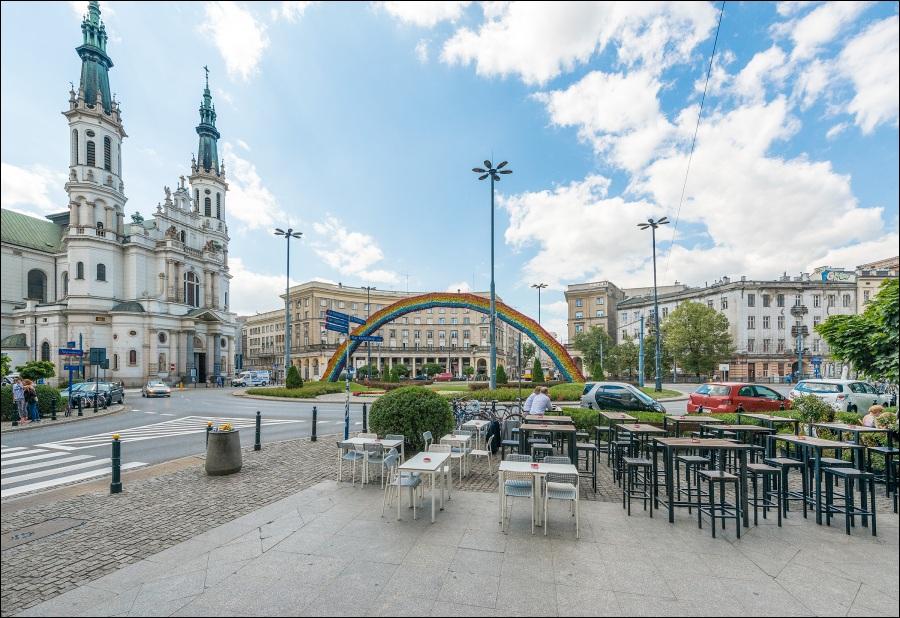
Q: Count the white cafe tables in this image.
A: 5